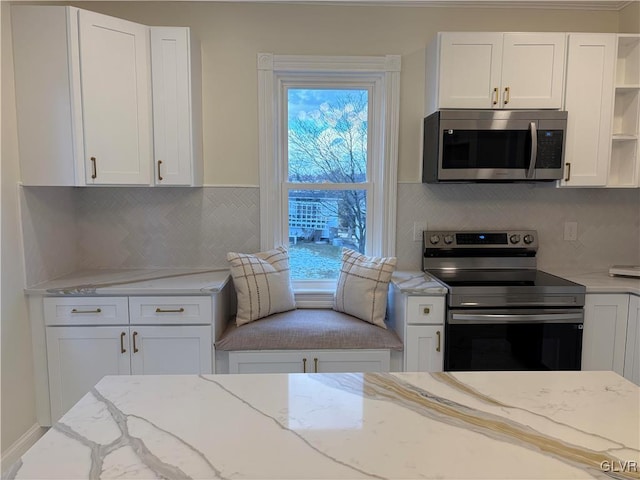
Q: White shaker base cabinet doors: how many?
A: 7